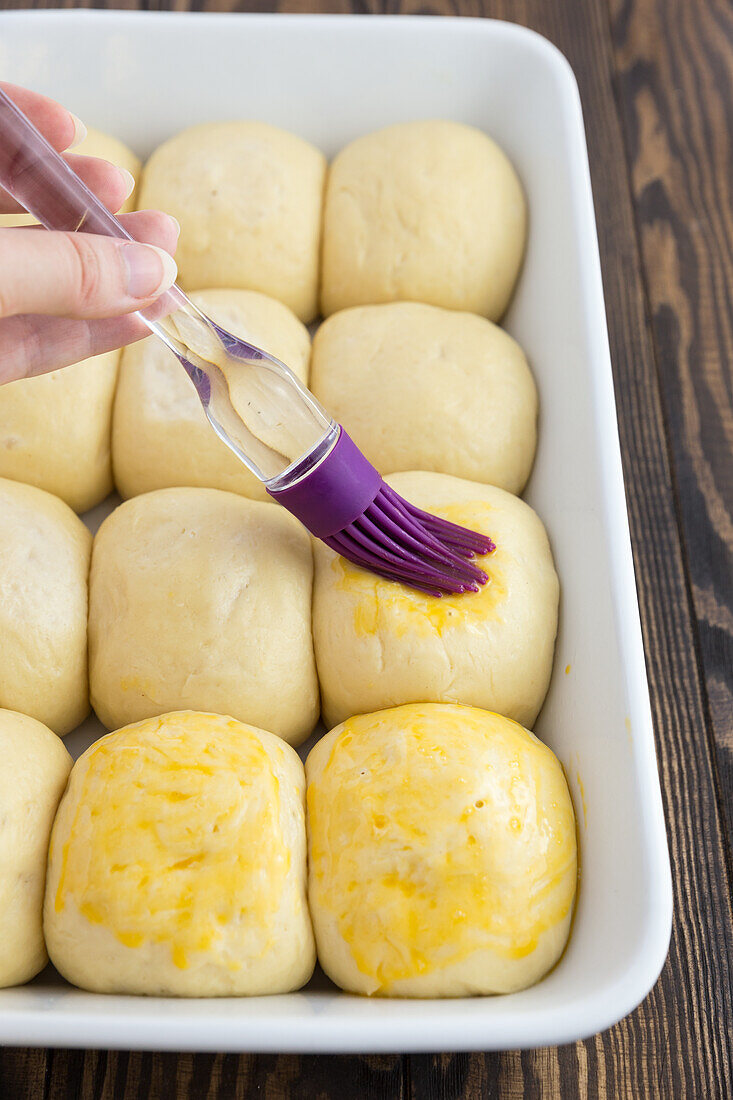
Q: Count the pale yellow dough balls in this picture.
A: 12